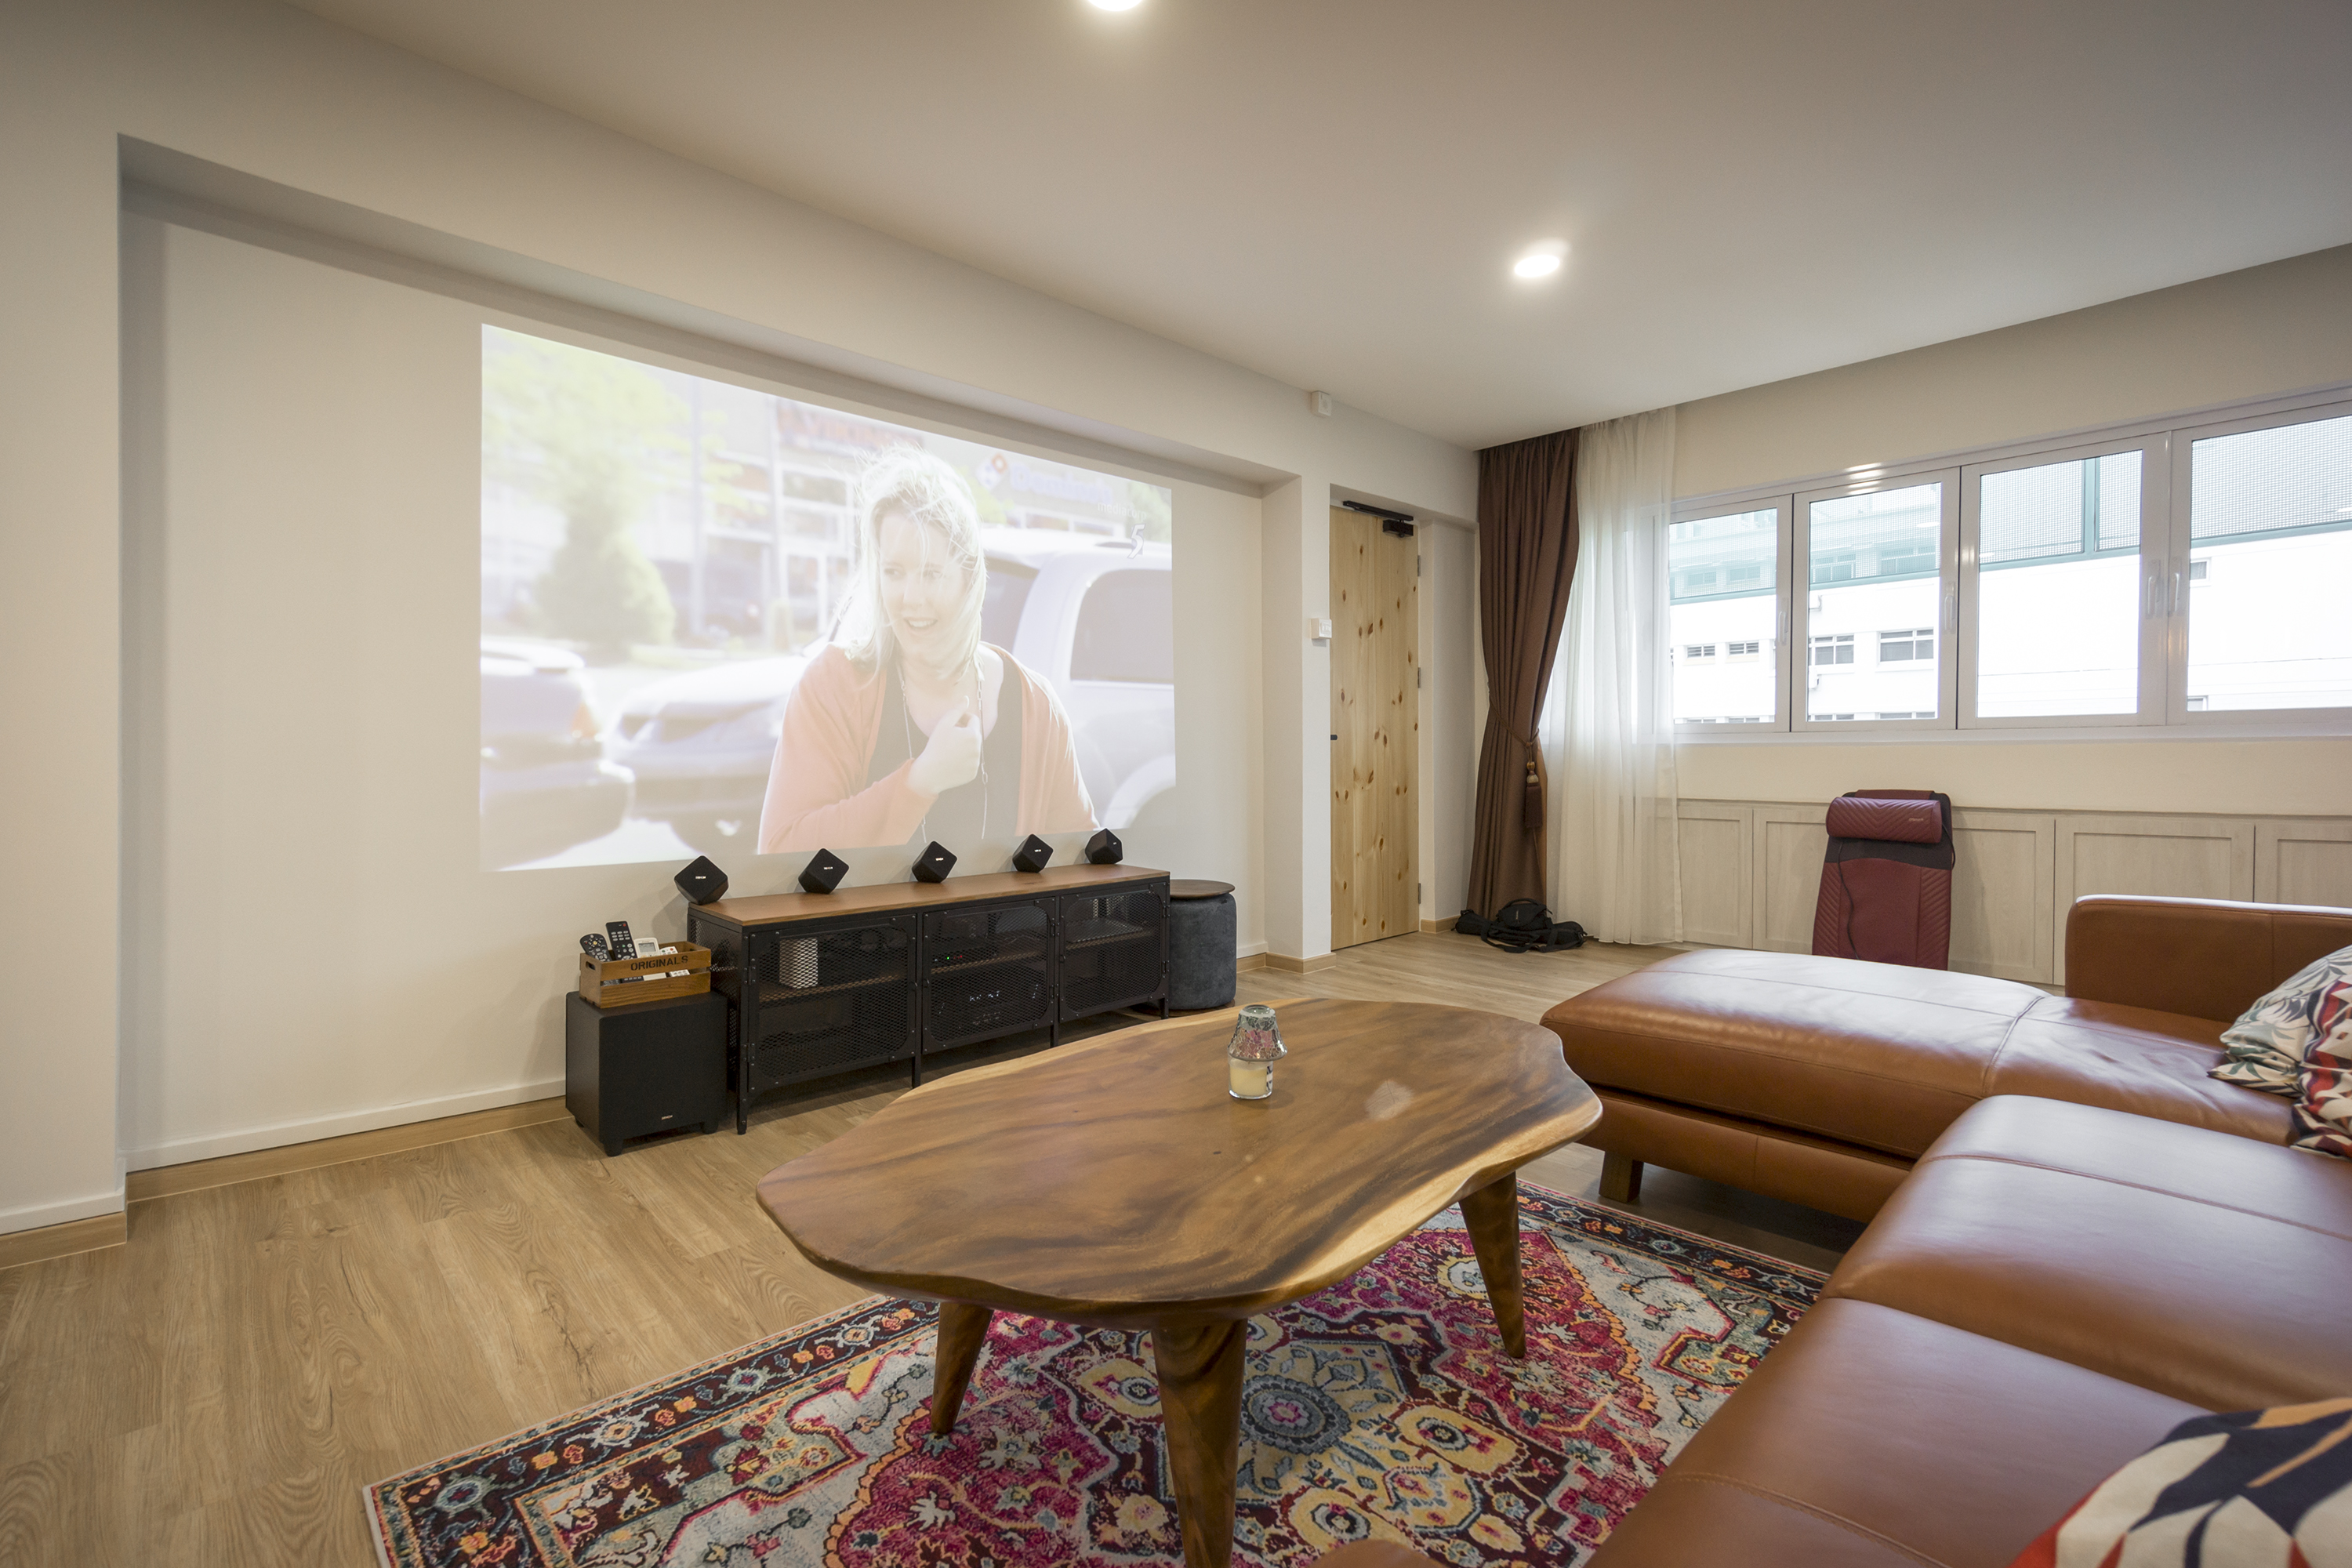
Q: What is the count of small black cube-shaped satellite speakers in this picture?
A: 5